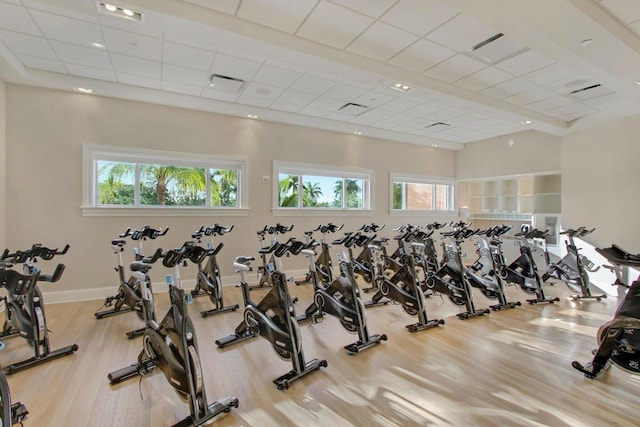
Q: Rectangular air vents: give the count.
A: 5